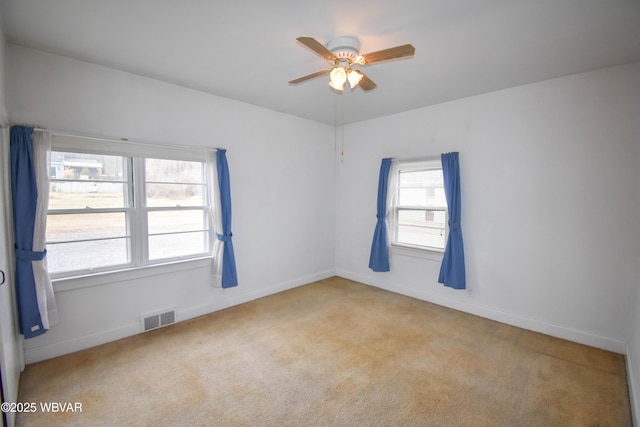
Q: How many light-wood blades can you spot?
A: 4